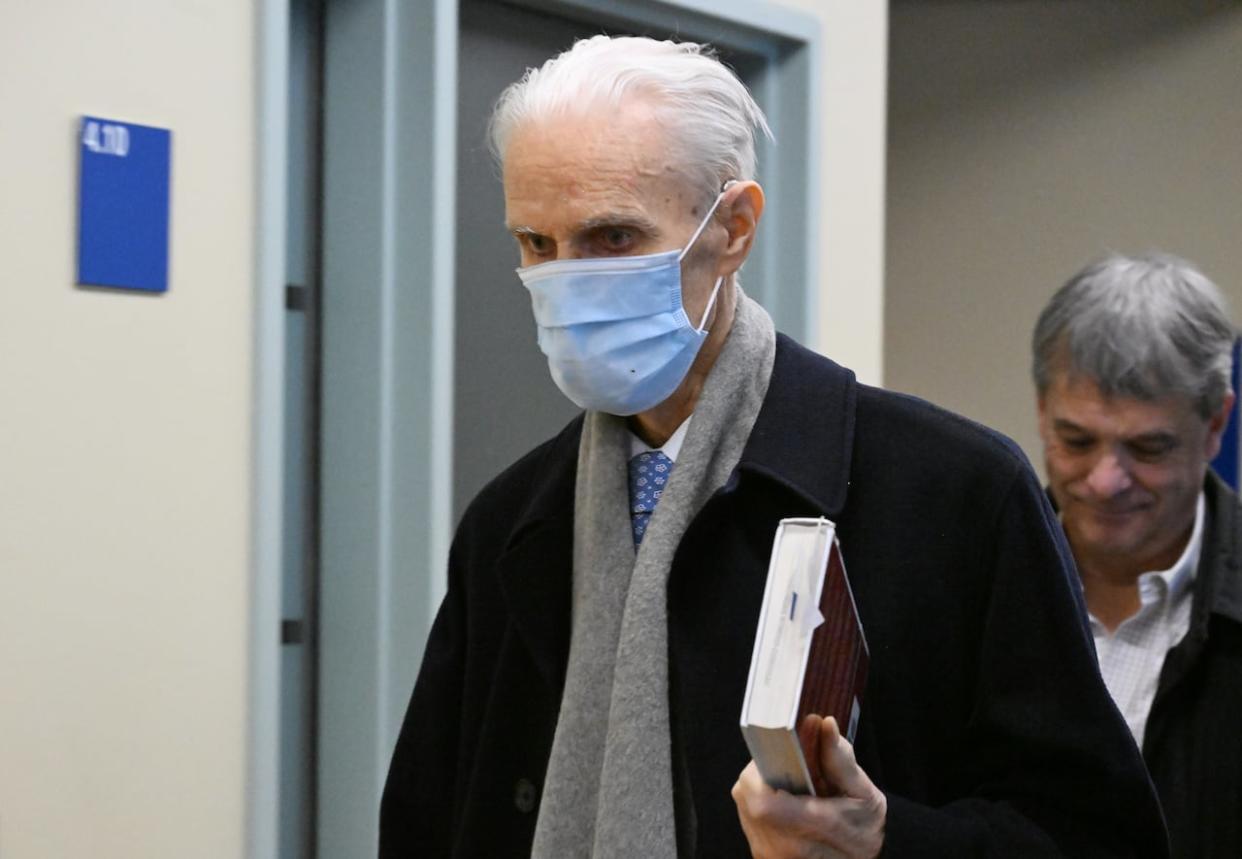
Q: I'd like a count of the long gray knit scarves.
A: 1